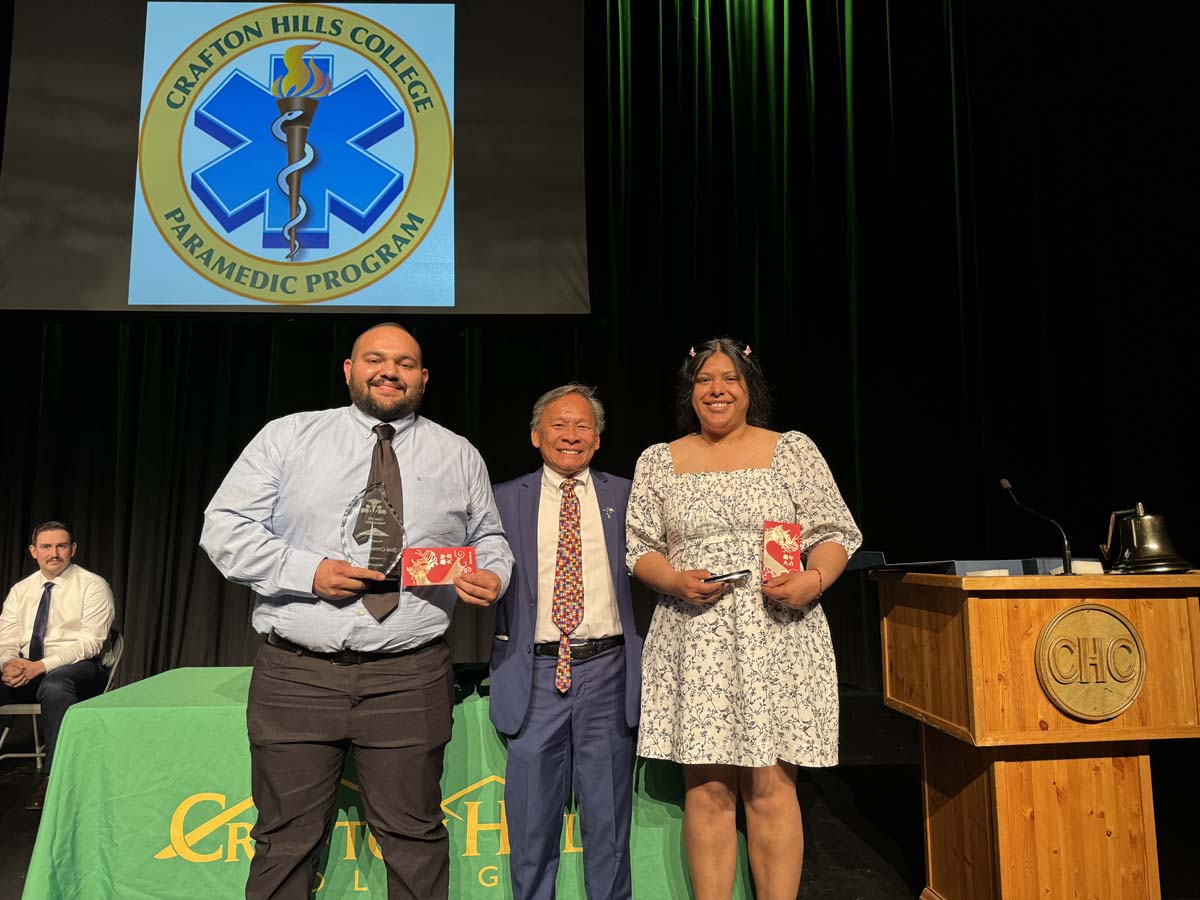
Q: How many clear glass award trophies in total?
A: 2